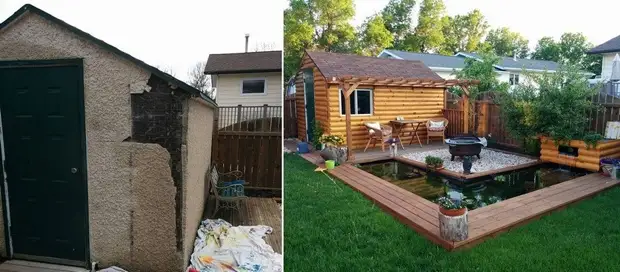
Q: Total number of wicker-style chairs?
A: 2